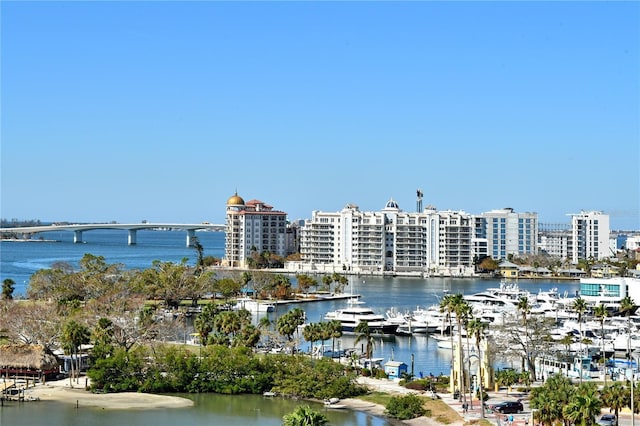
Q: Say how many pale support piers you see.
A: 3